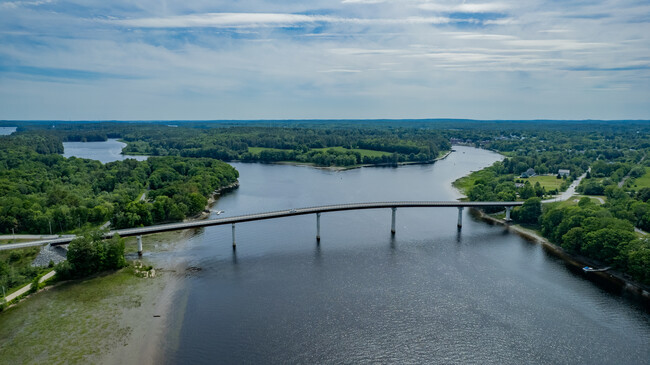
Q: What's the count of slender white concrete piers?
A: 6